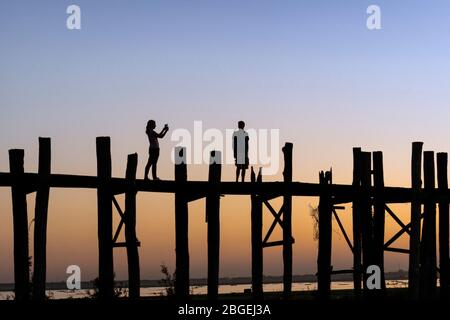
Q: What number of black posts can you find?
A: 15